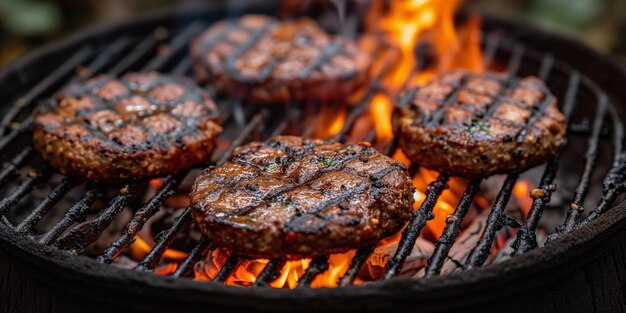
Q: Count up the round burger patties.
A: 4